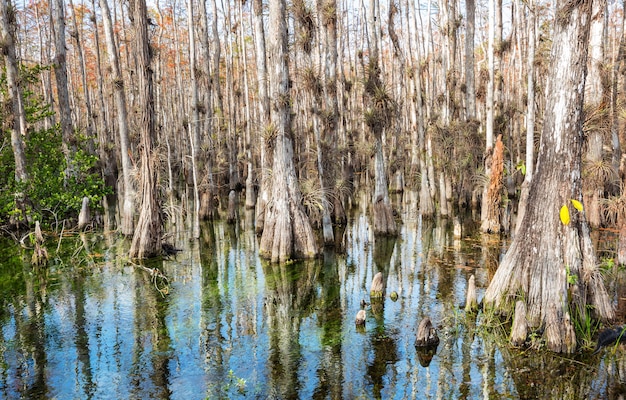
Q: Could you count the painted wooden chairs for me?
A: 0